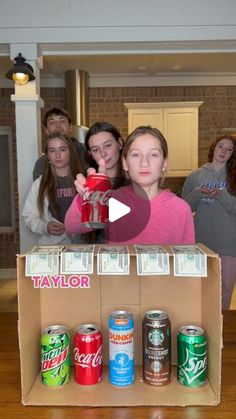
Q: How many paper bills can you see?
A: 5